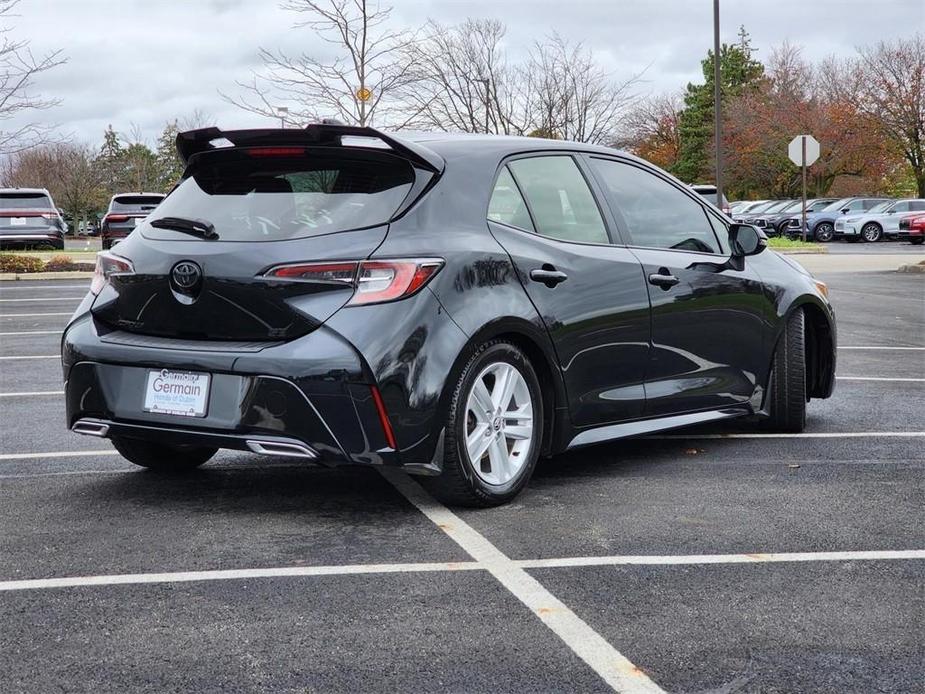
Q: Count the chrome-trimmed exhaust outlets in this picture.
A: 2